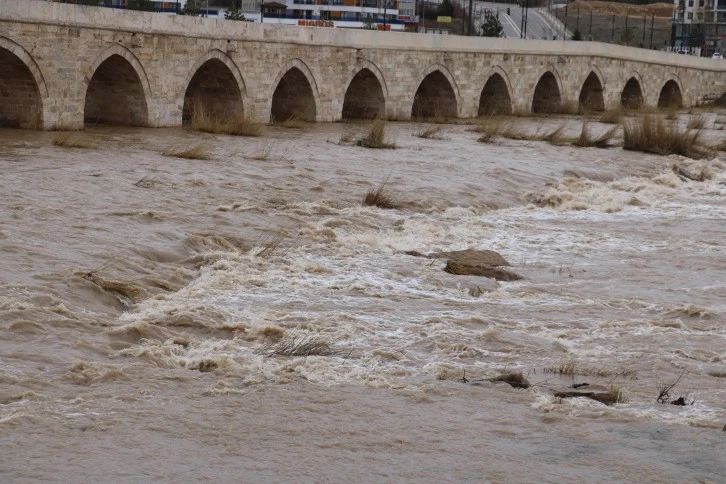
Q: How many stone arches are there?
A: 11